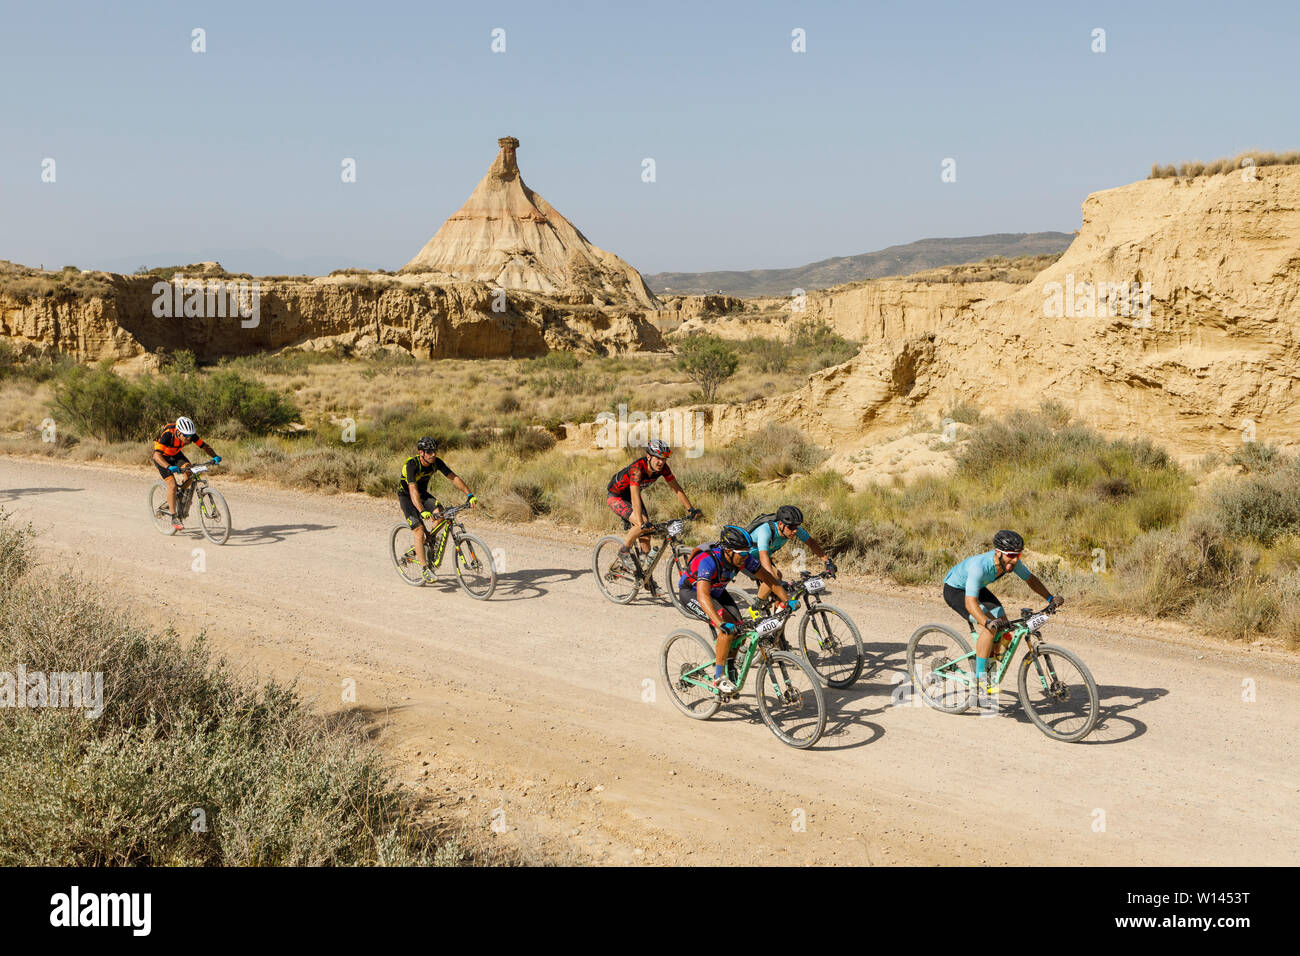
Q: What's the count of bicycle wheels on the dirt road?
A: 12